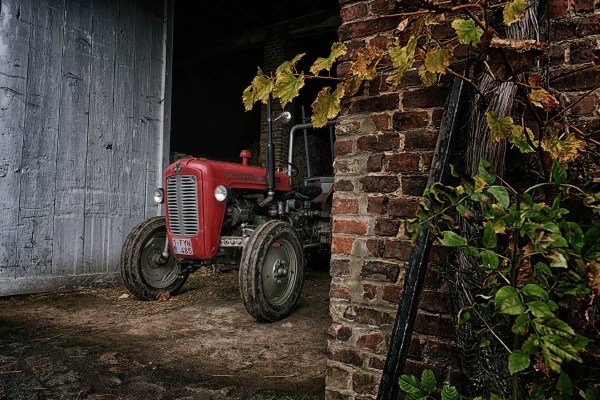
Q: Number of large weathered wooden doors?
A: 1